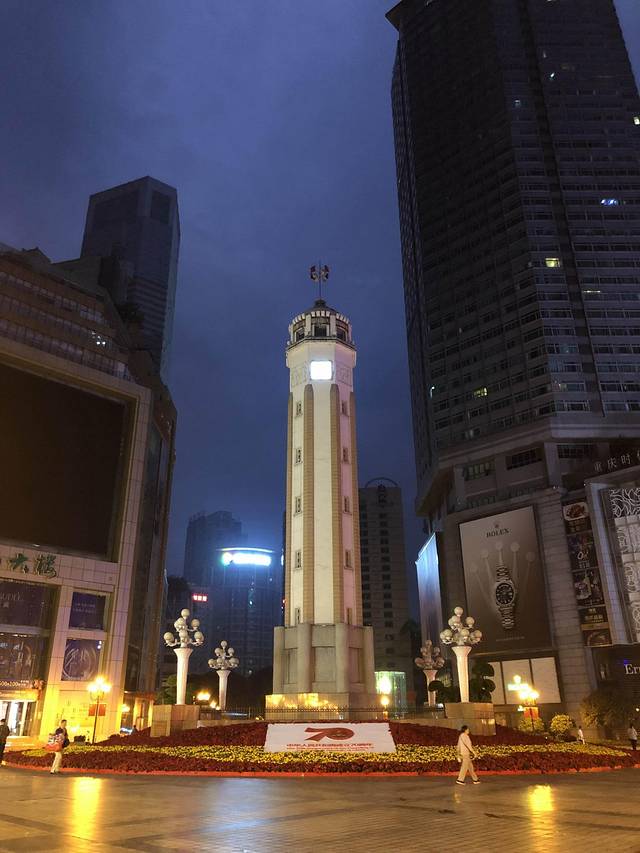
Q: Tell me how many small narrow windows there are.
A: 10